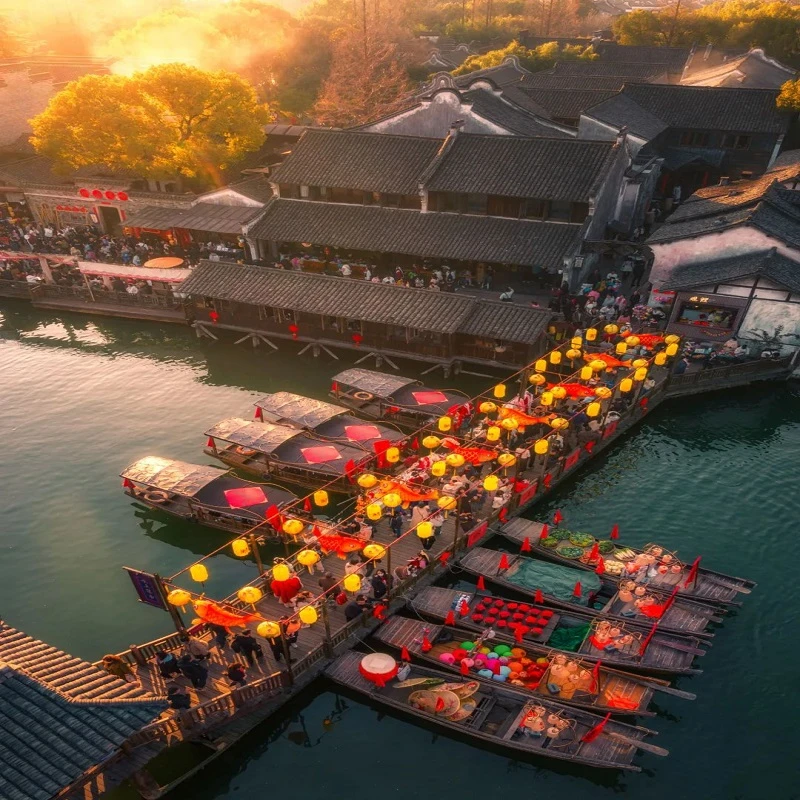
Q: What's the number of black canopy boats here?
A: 4